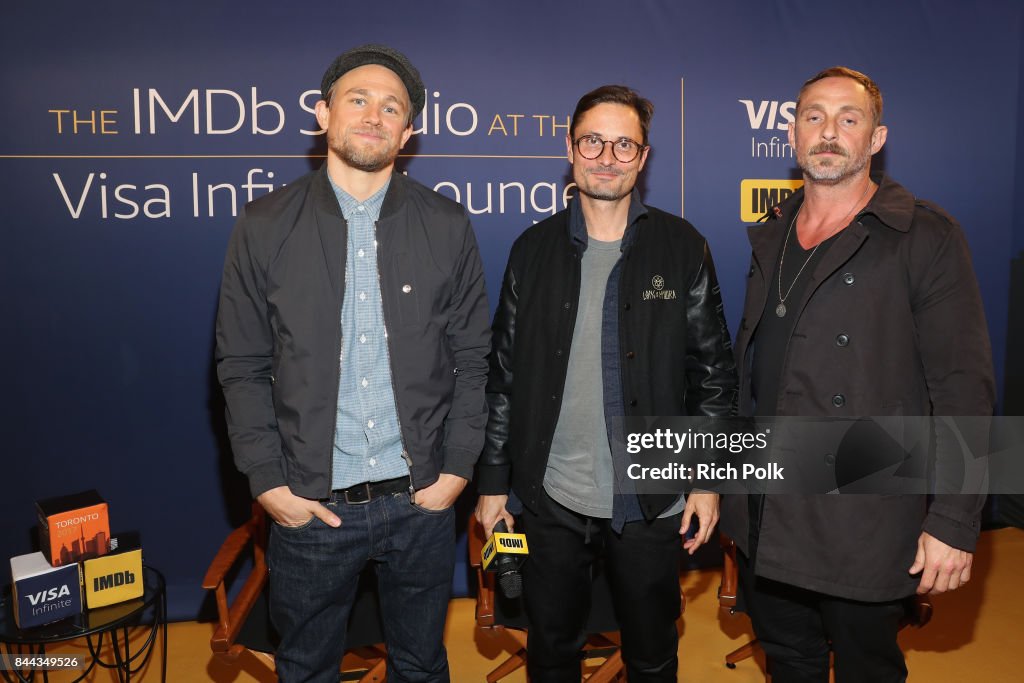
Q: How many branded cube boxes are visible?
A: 3